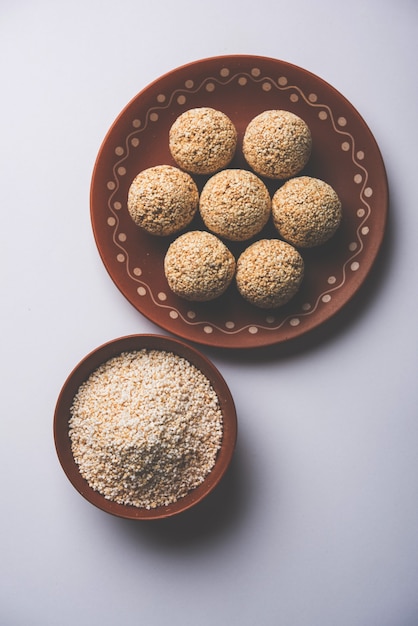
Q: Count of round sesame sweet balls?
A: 7